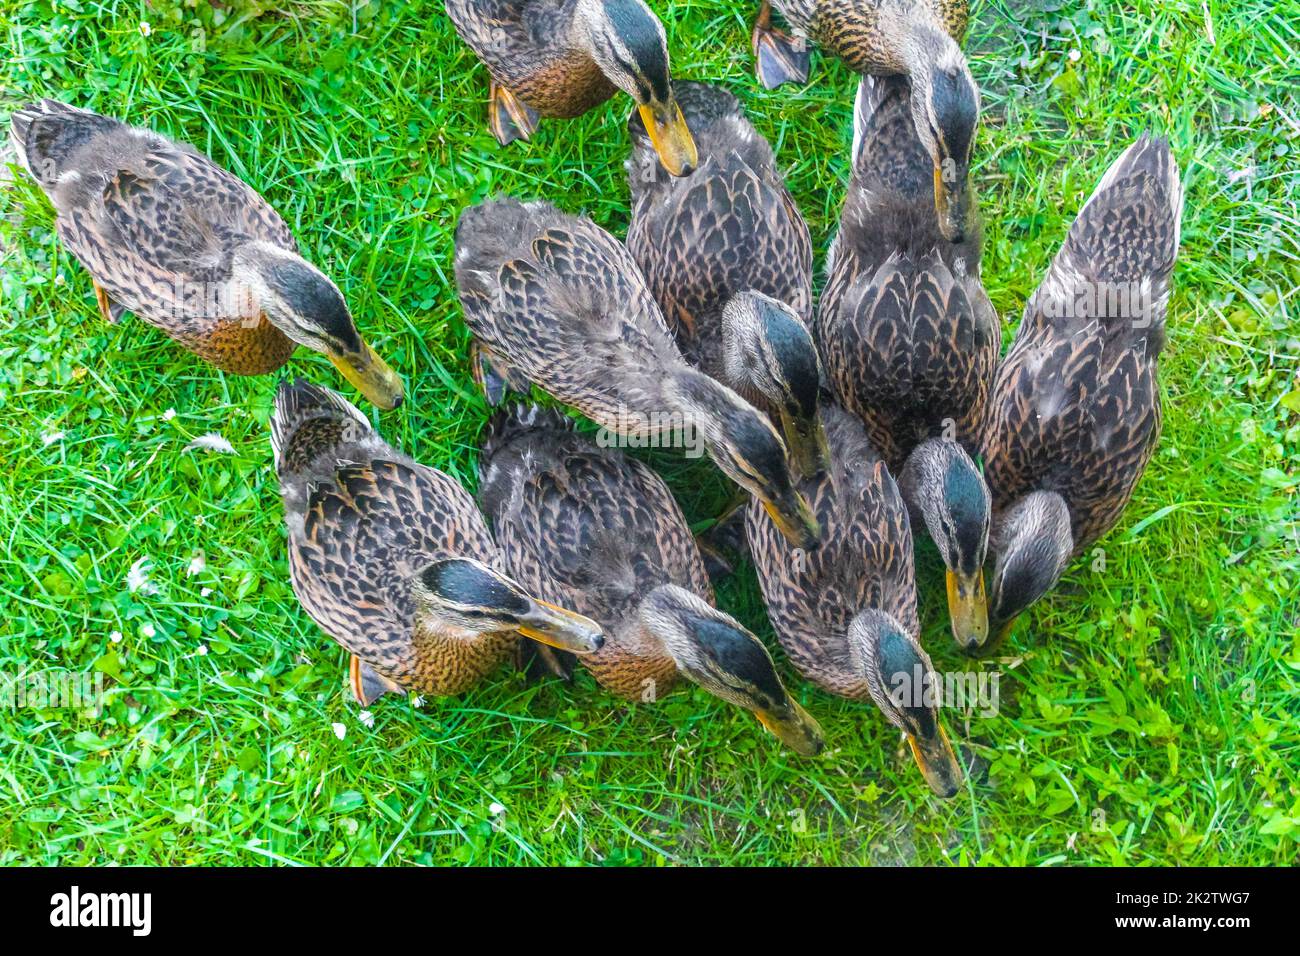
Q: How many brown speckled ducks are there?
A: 10